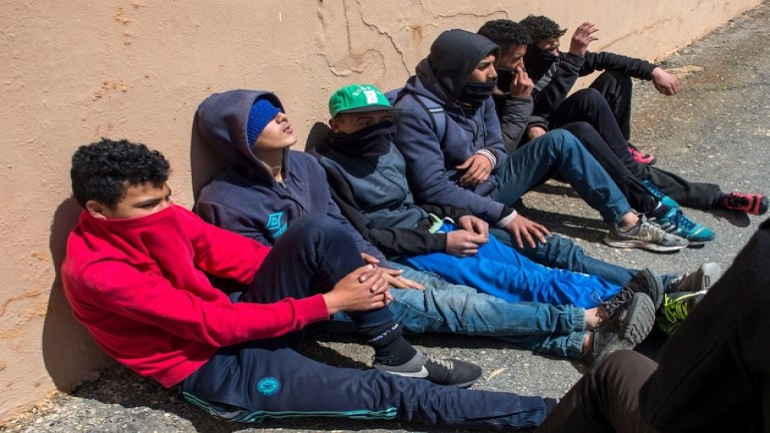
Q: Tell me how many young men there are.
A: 6